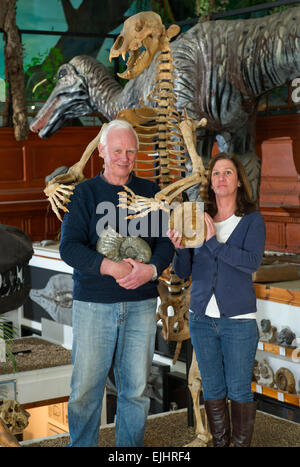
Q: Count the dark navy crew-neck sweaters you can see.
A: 1